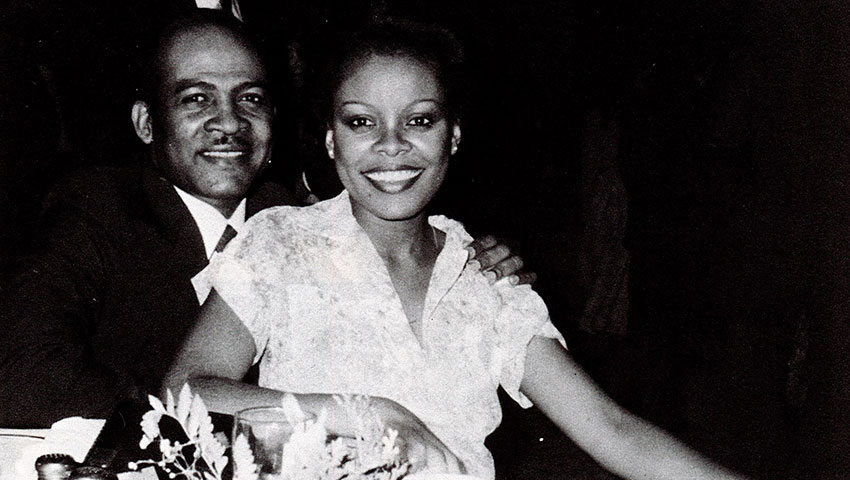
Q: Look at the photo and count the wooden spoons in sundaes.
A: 0